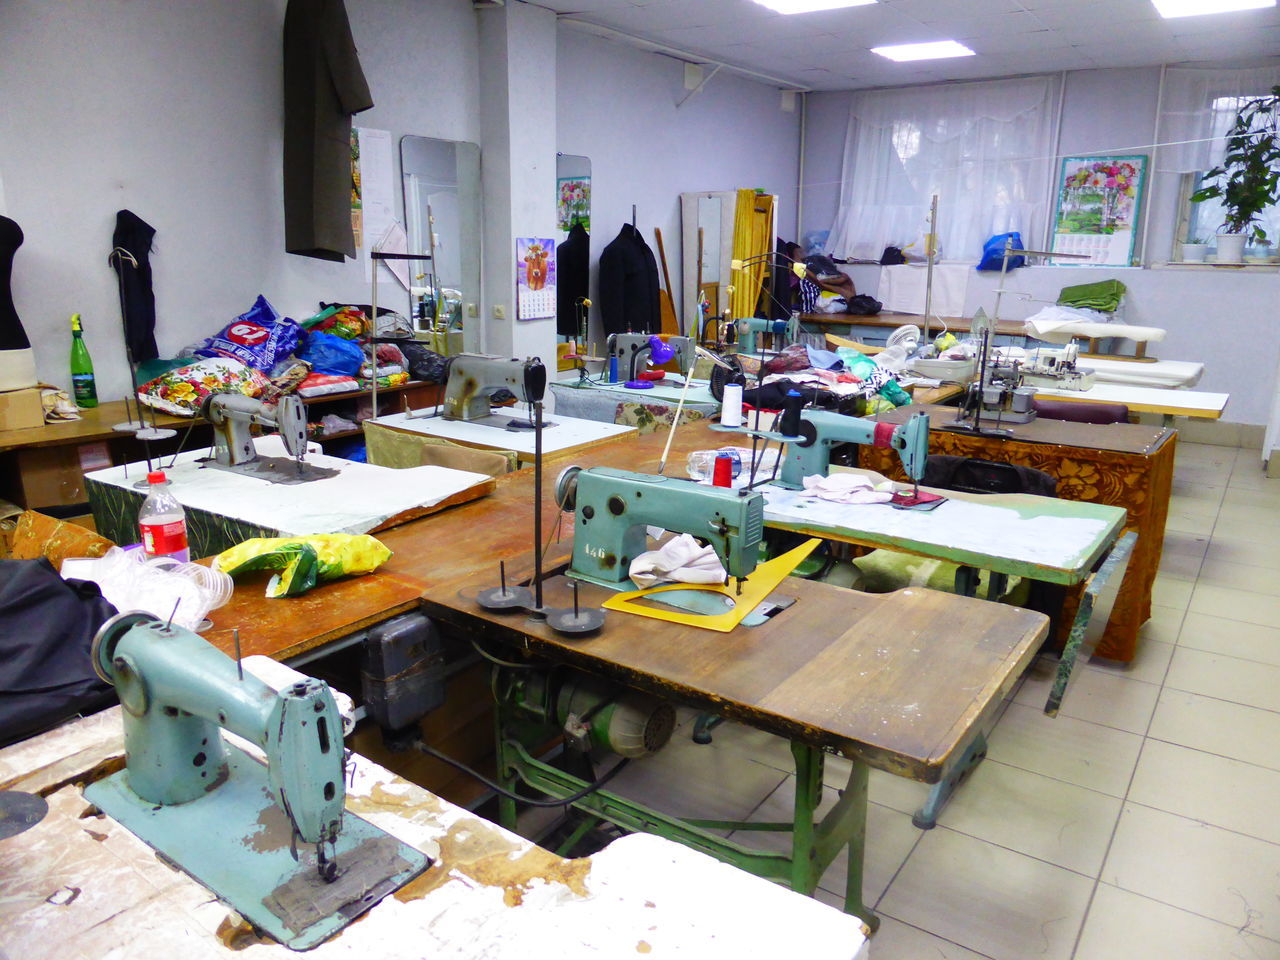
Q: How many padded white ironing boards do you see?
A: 2